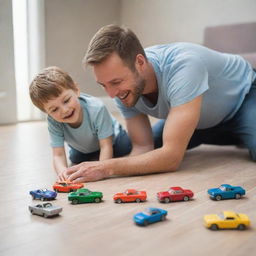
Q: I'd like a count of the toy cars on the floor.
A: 9